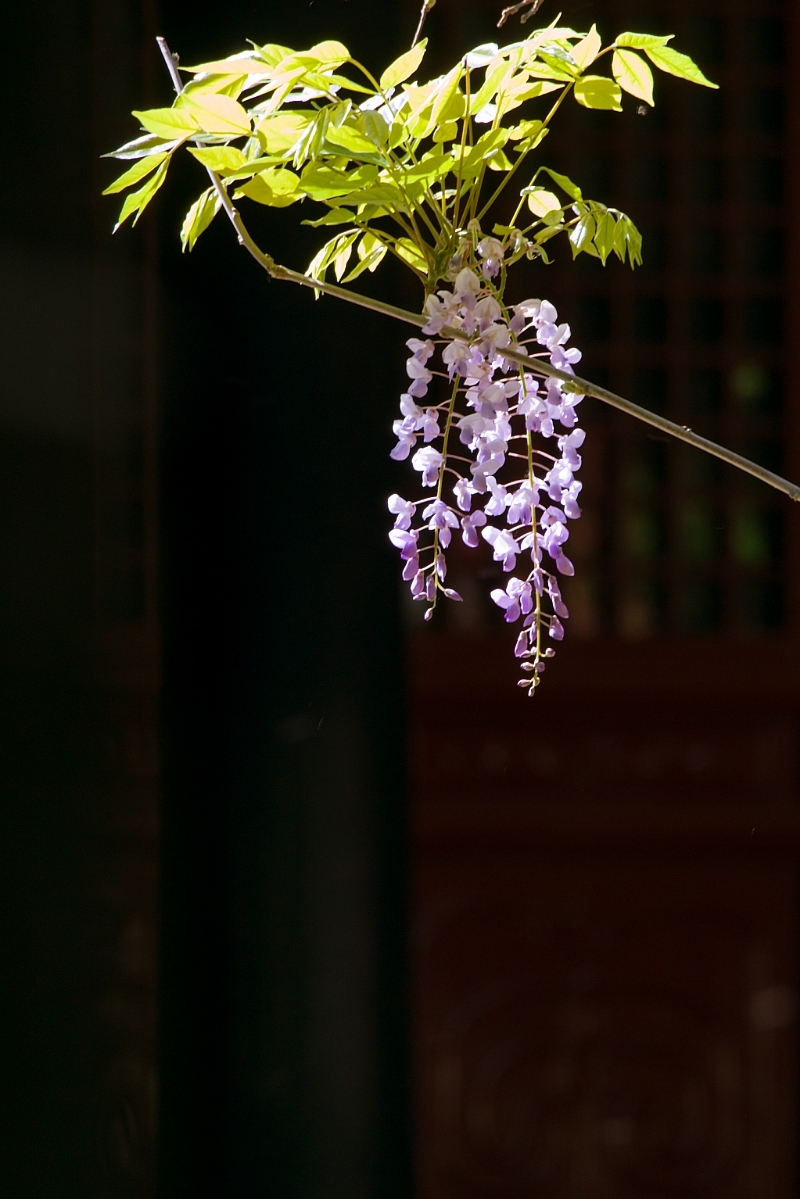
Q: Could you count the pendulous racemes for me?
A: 2